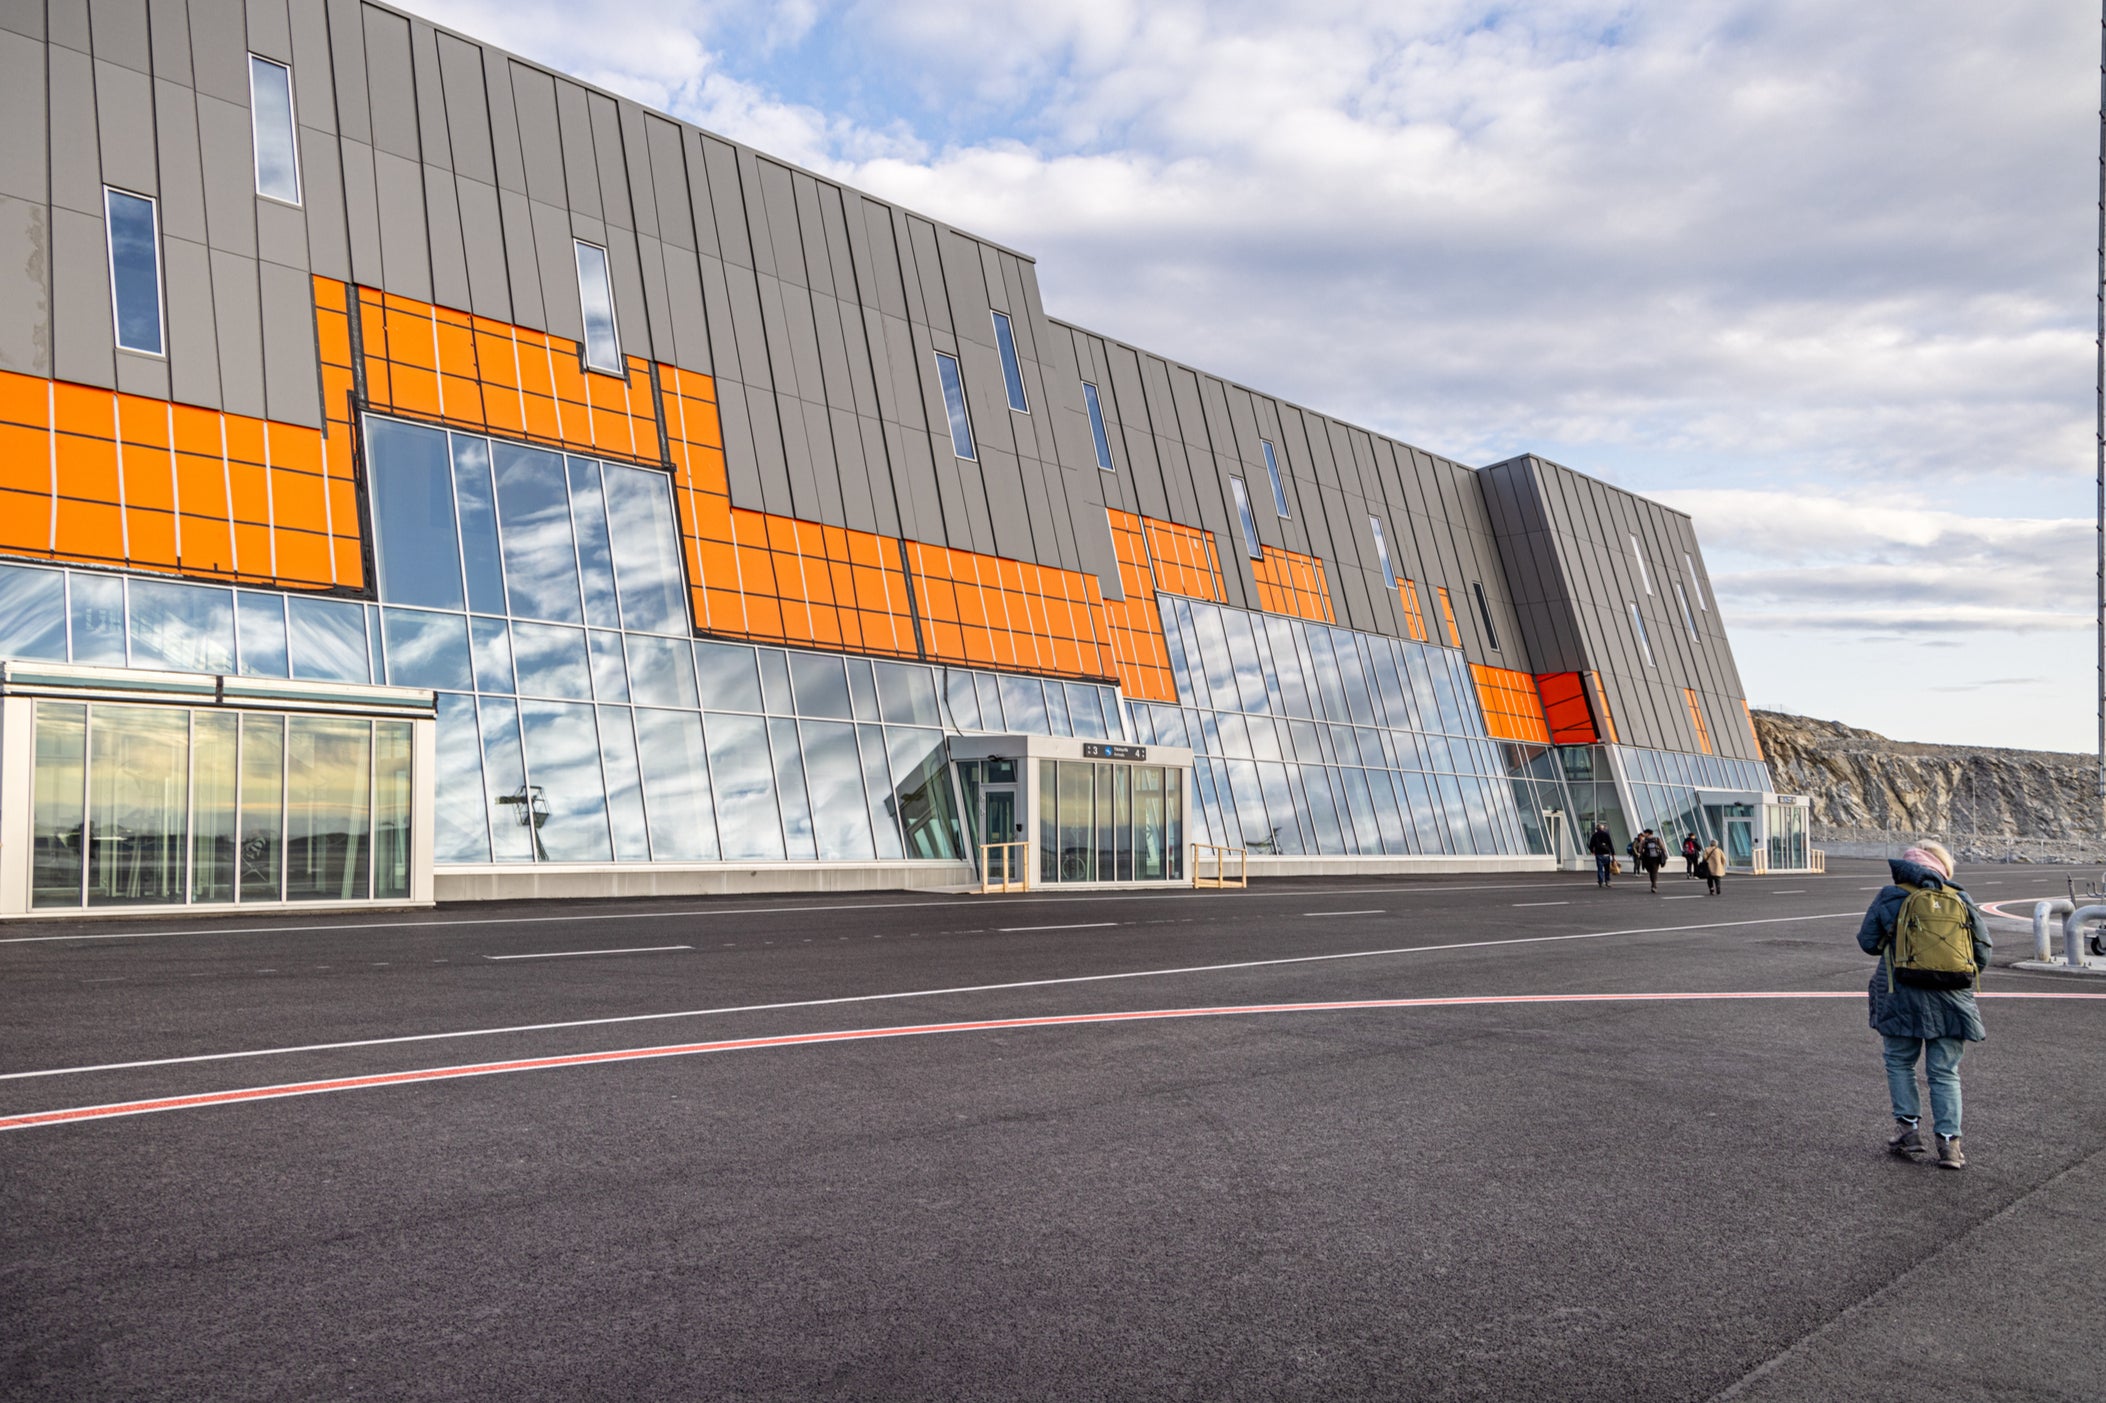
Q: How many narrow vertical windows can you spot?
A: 14